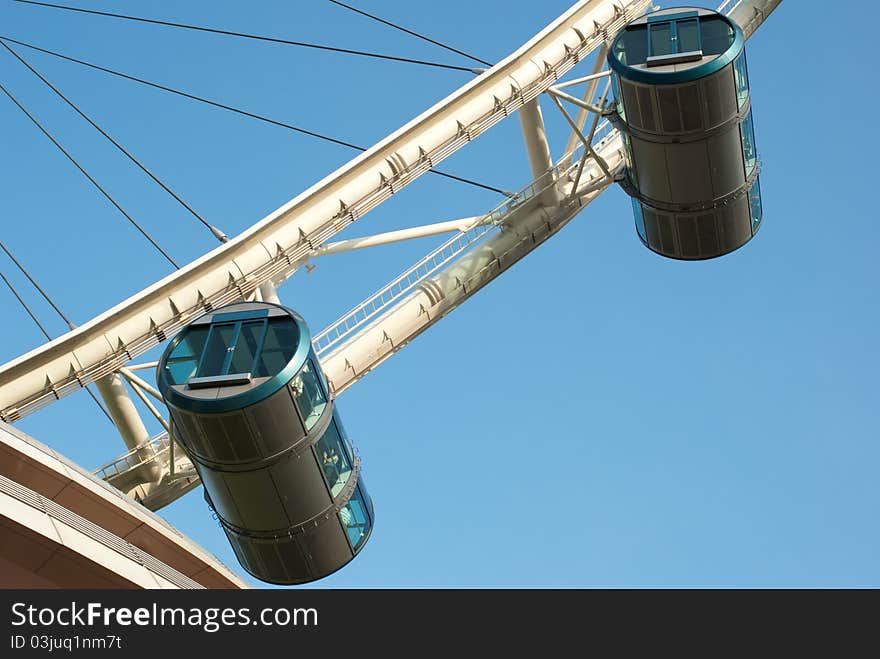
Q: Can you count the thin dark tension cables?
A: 7